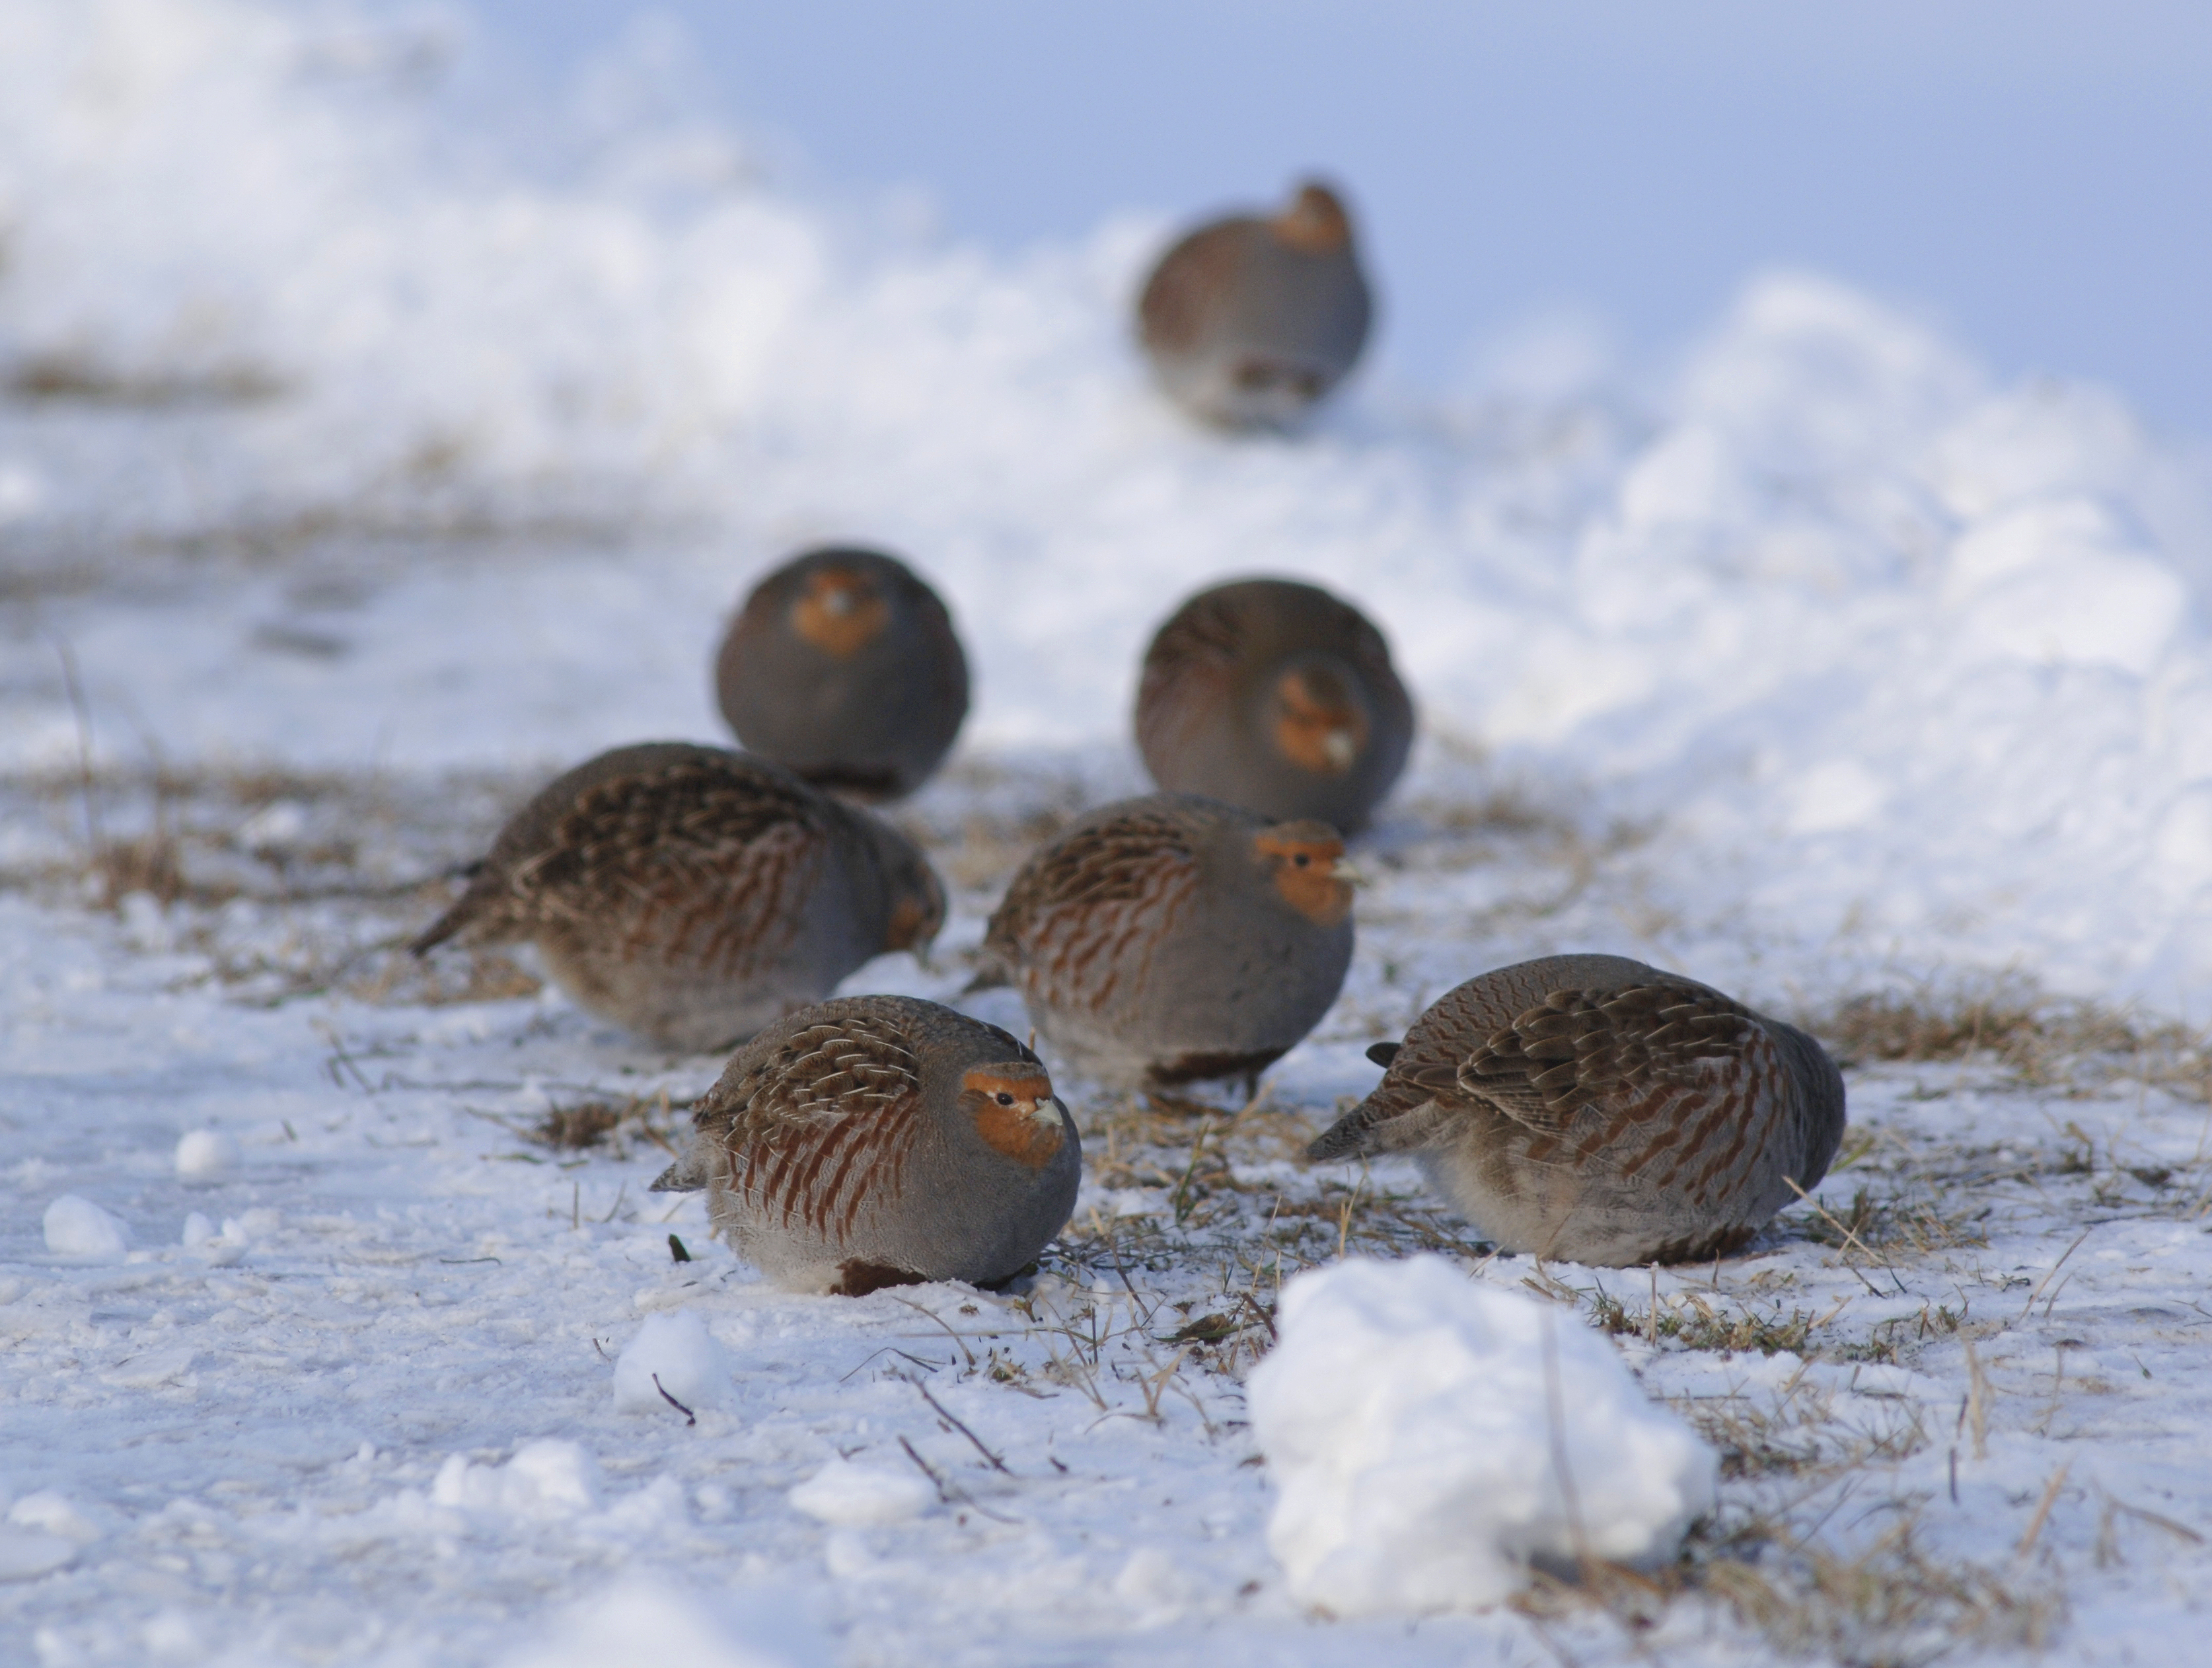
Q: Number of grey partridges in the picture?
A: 7